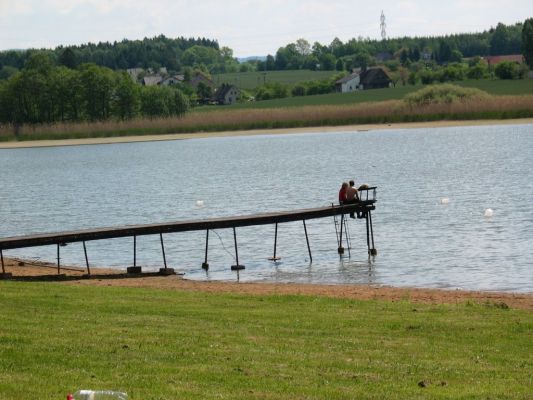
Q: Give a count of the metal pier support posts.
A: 12